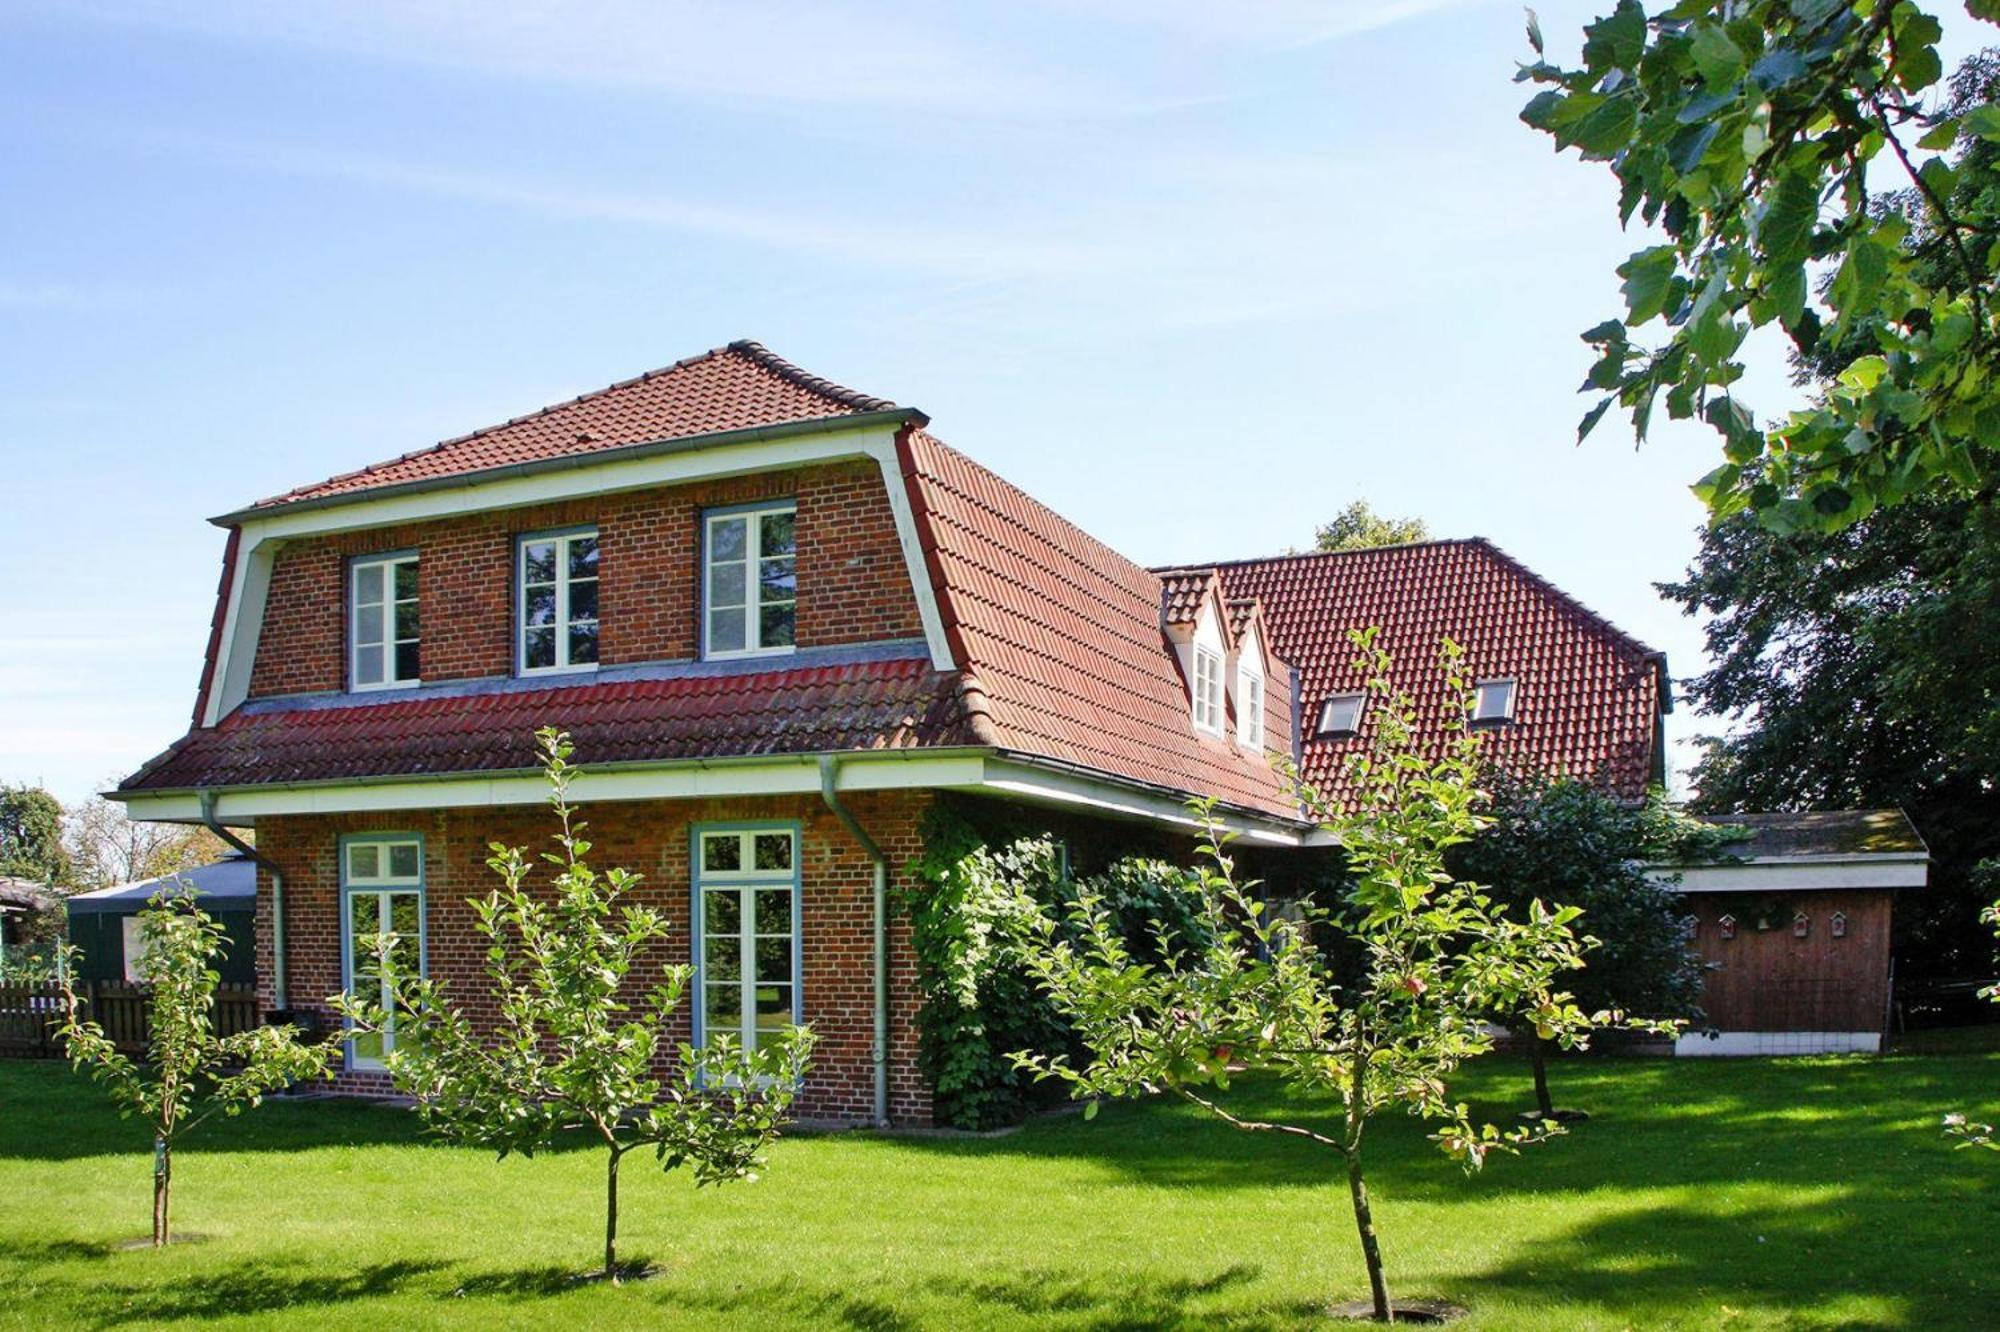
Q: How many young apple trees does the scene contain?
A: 3